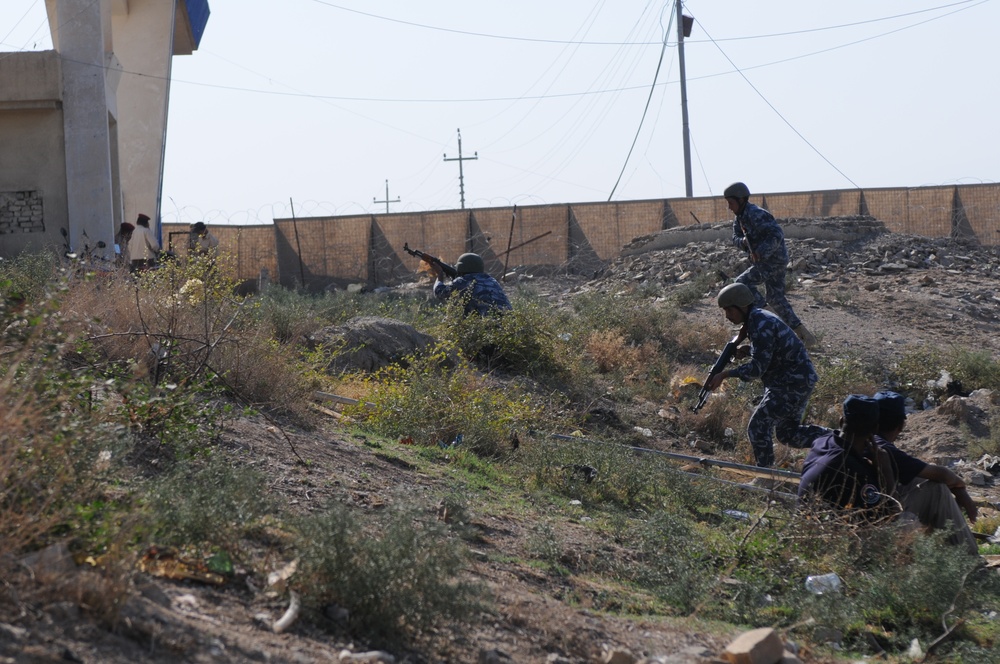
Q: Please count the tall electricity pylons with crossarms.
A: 2